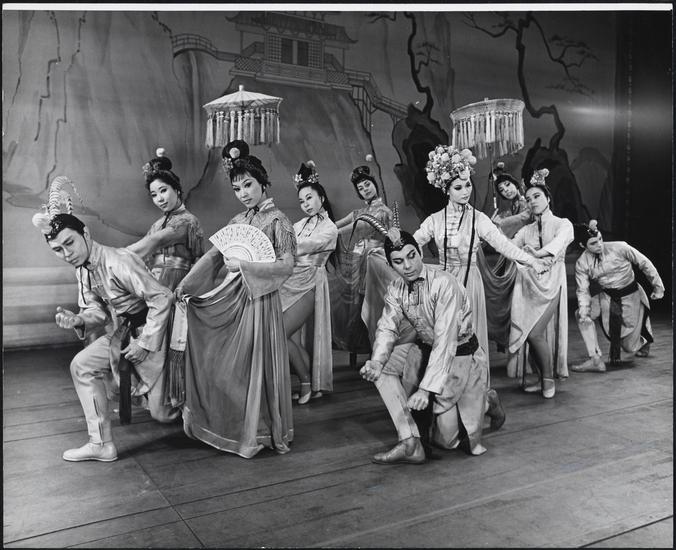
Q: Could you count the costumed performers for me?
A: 10